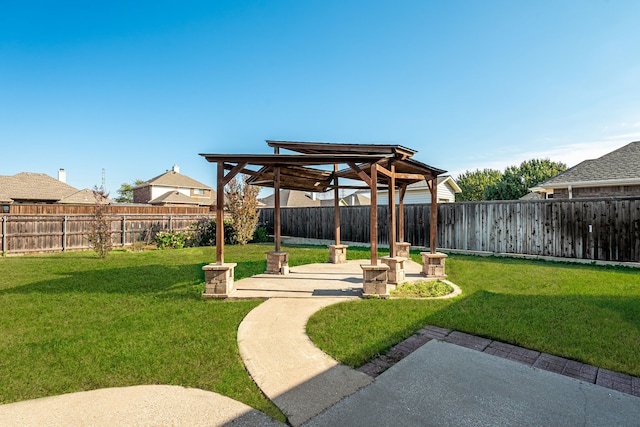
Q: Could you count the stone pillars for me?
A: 7